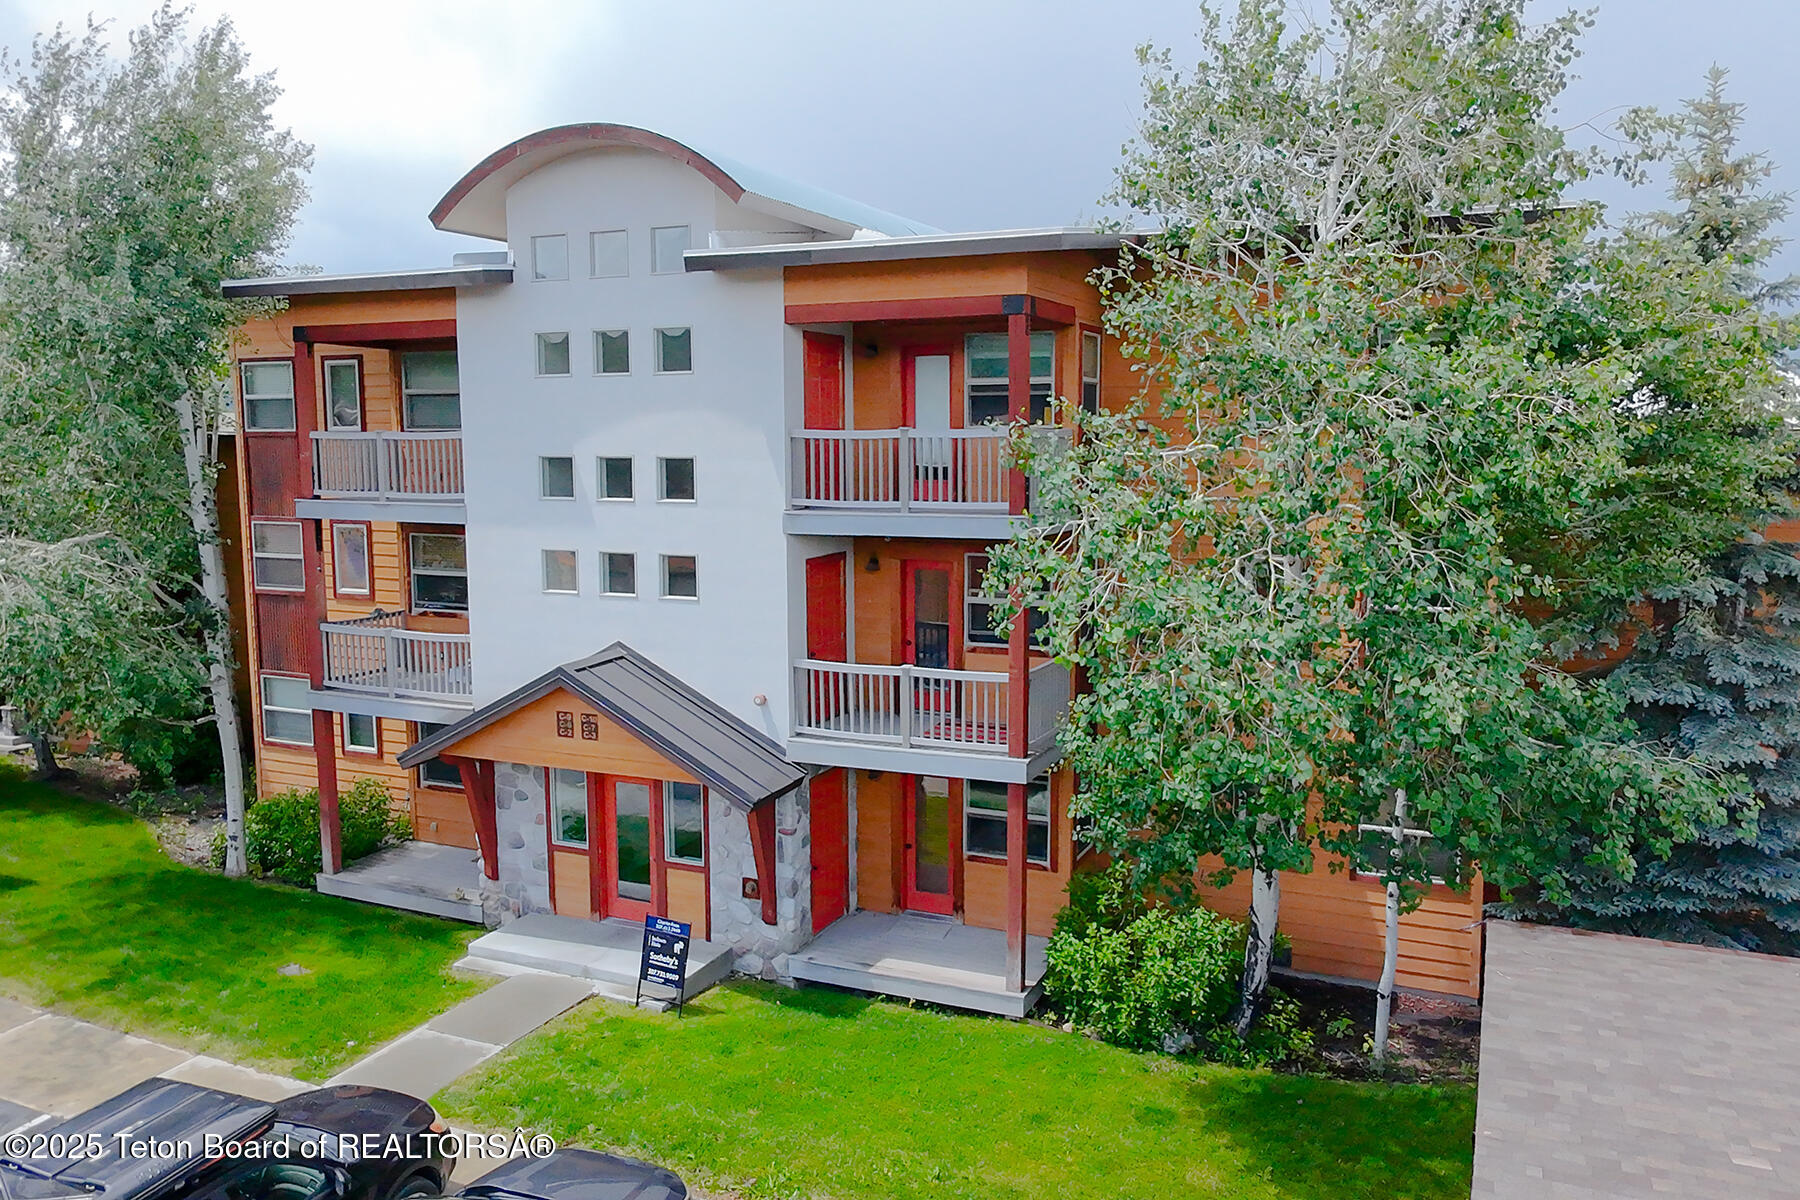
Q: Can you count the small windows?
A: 12